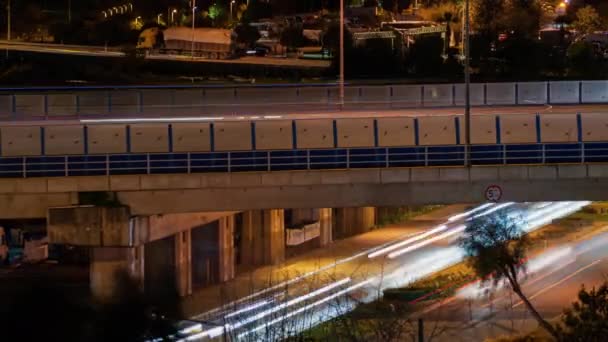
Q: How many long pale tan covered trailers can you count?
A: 1